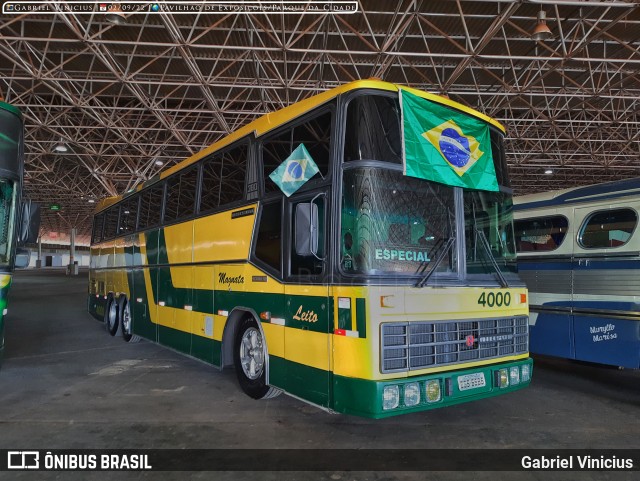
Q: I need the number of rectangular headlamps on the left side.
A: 3